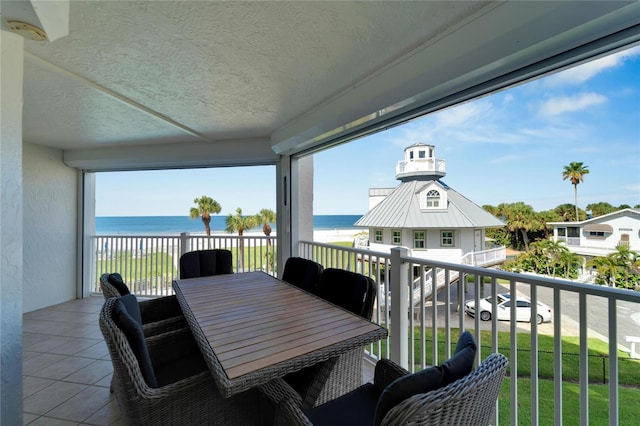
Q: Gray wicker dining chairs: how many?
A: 6